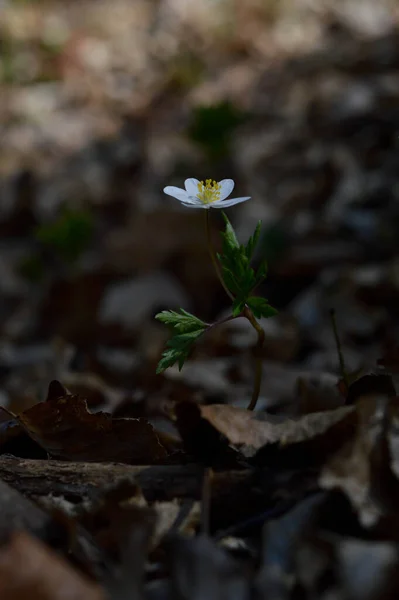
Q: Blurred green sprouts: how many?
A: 2